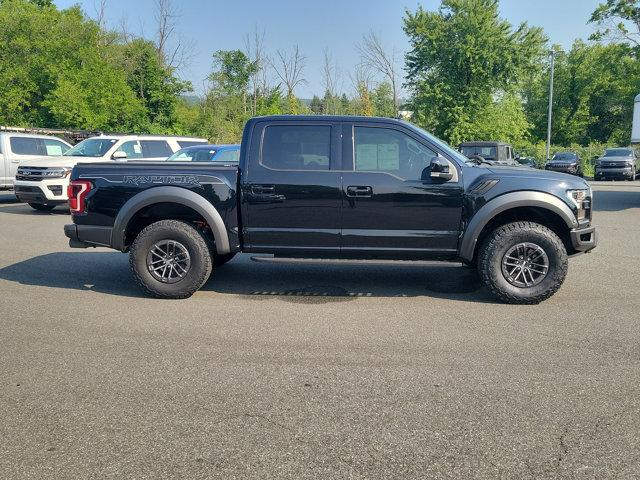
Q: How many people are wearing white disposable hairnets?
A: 0